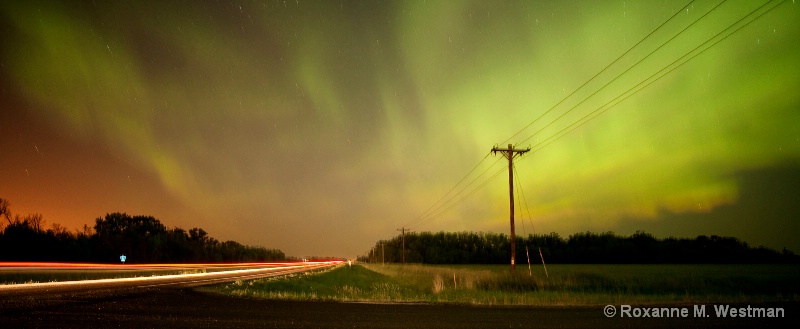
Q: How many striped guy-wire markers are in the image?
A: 2